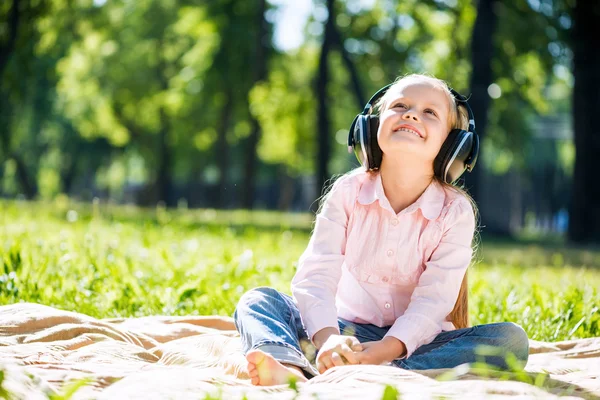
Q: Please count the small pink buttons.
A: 4